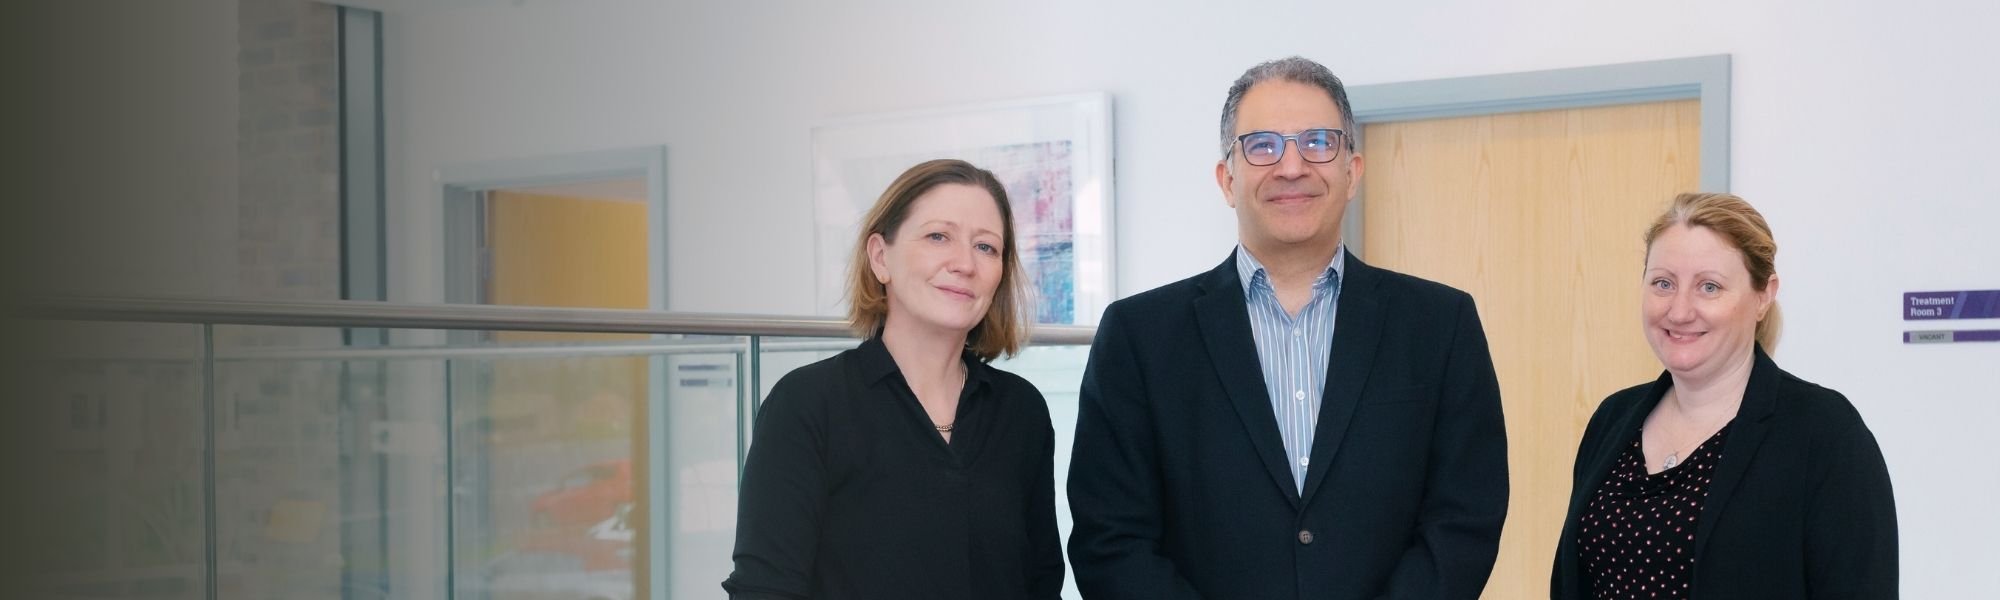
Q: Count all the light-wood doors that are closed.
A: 1